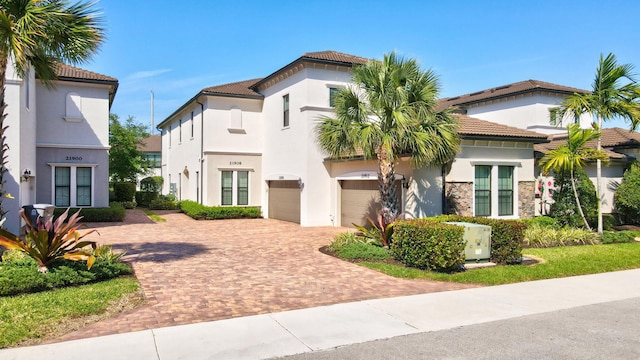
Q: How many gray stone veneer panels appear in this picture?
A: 2